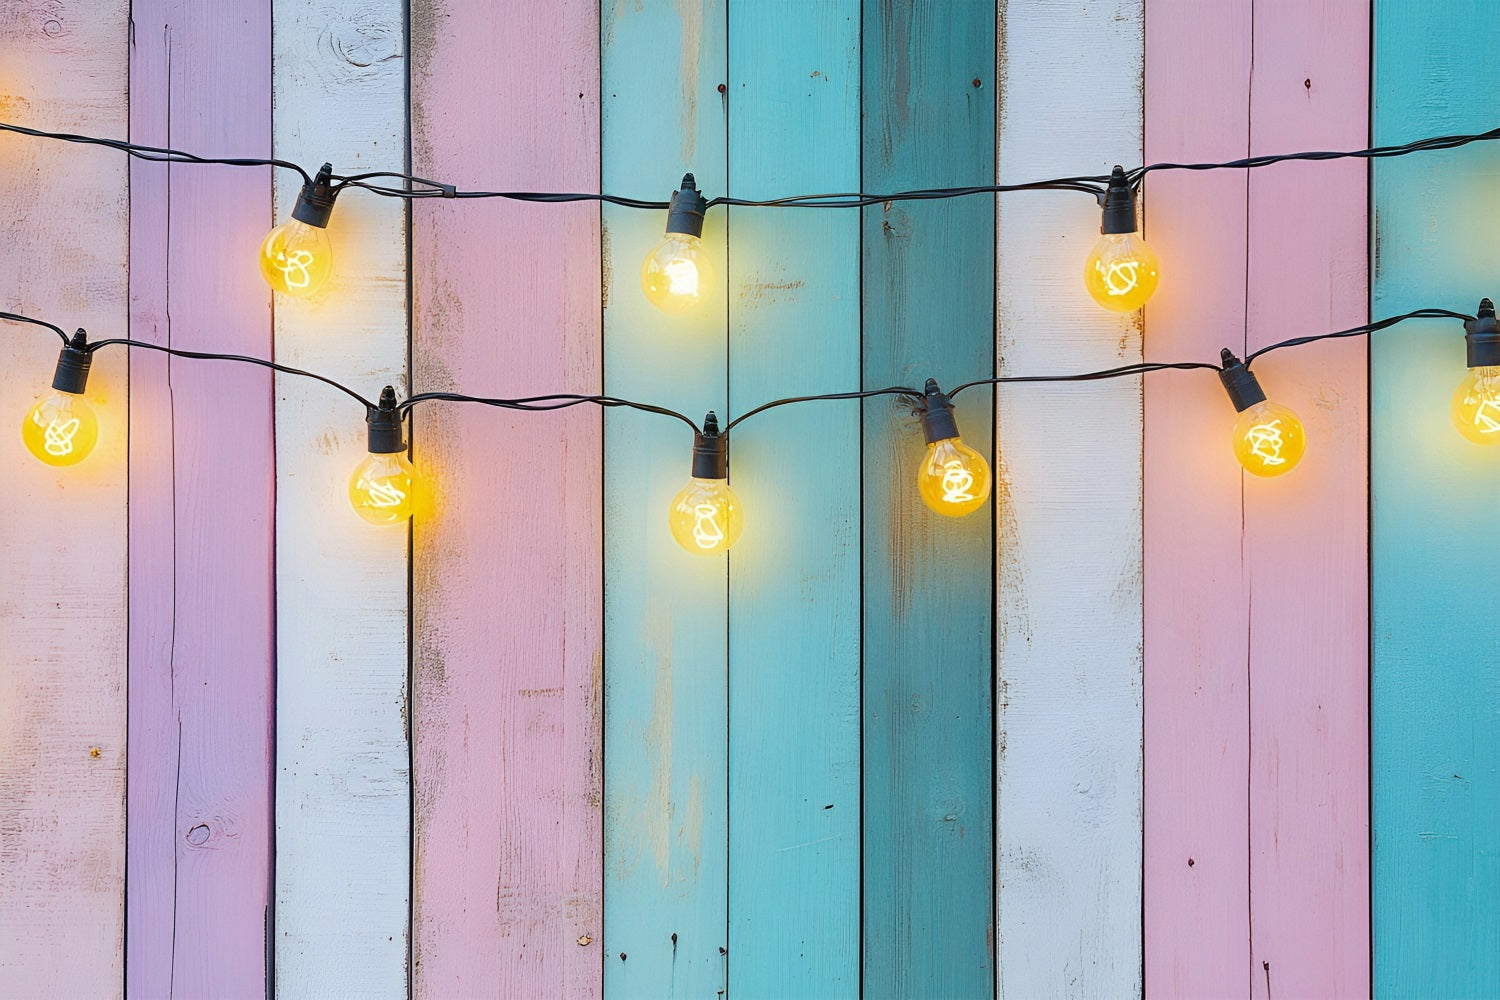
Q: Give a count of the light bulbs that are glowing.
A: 9